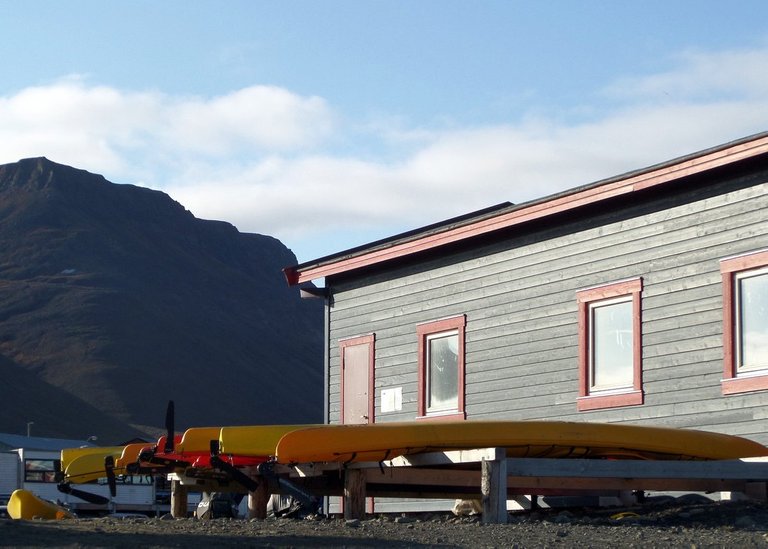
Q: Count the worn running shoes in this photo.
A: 0